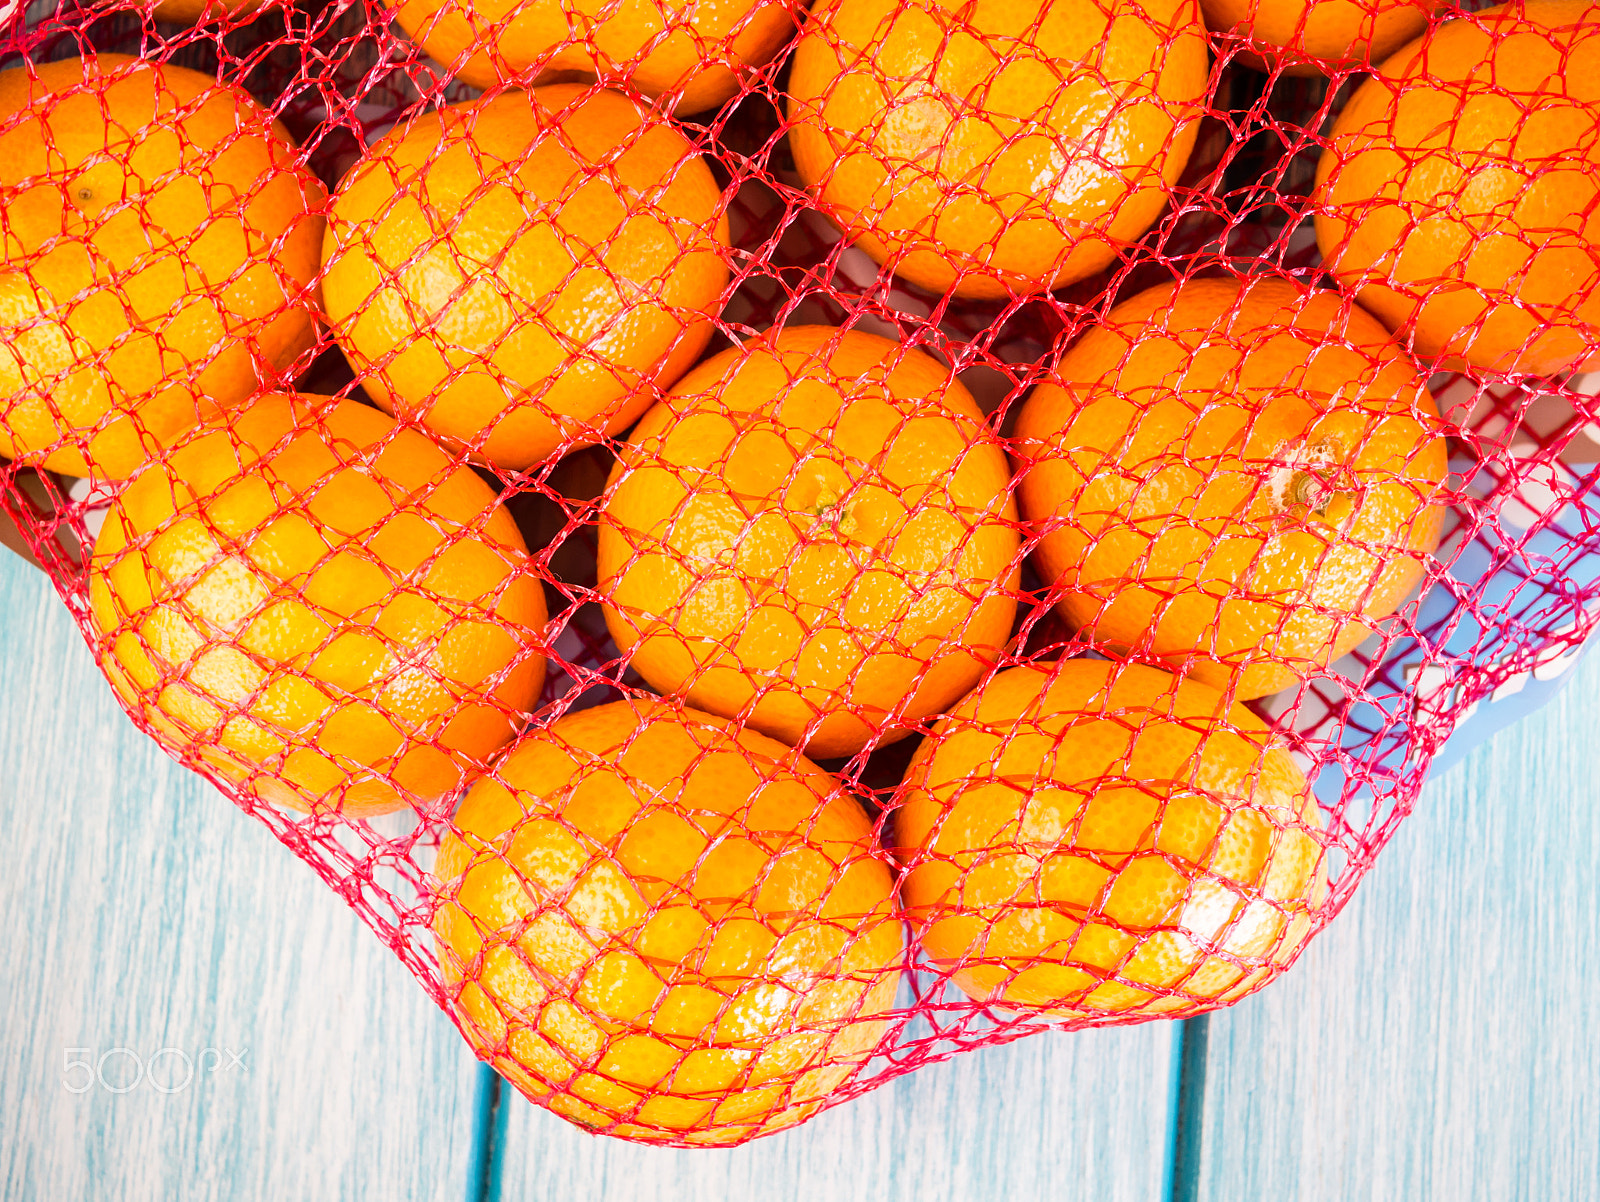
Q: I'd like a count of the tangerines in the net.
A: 12